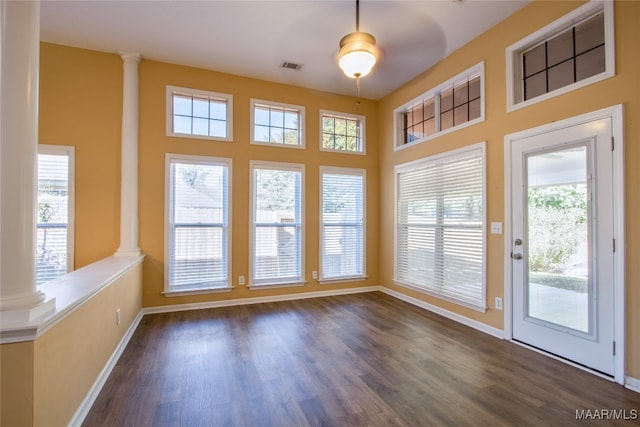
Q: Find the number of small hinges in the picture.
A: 3